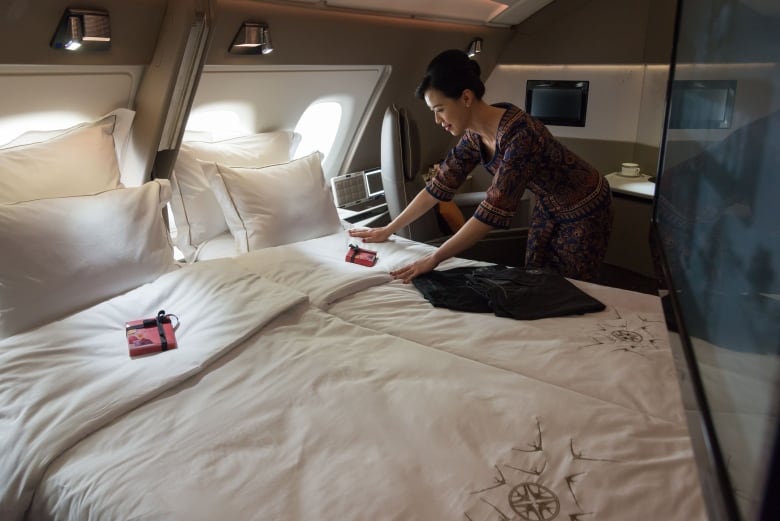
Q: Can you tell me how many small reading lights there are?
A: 3